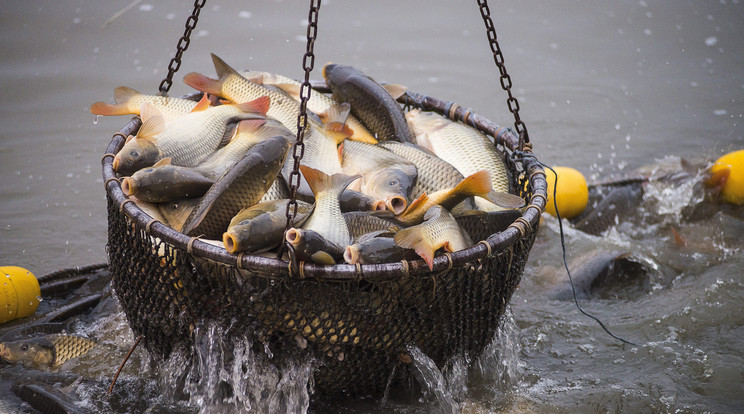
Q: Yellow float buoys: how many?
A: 3